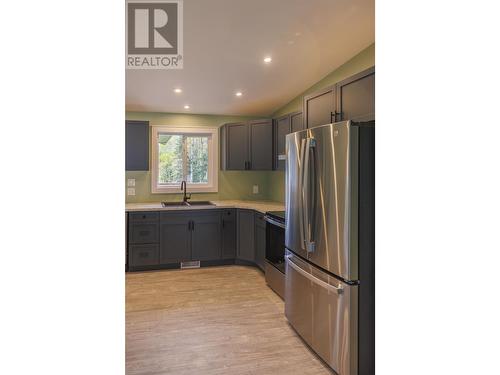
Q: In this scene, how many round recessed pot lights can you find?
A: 4